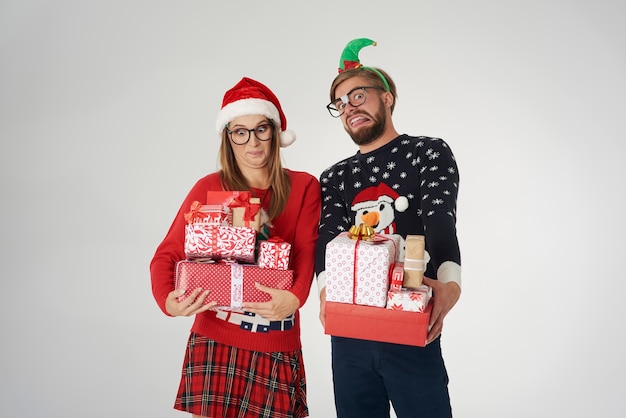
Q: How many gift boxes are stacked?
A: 11